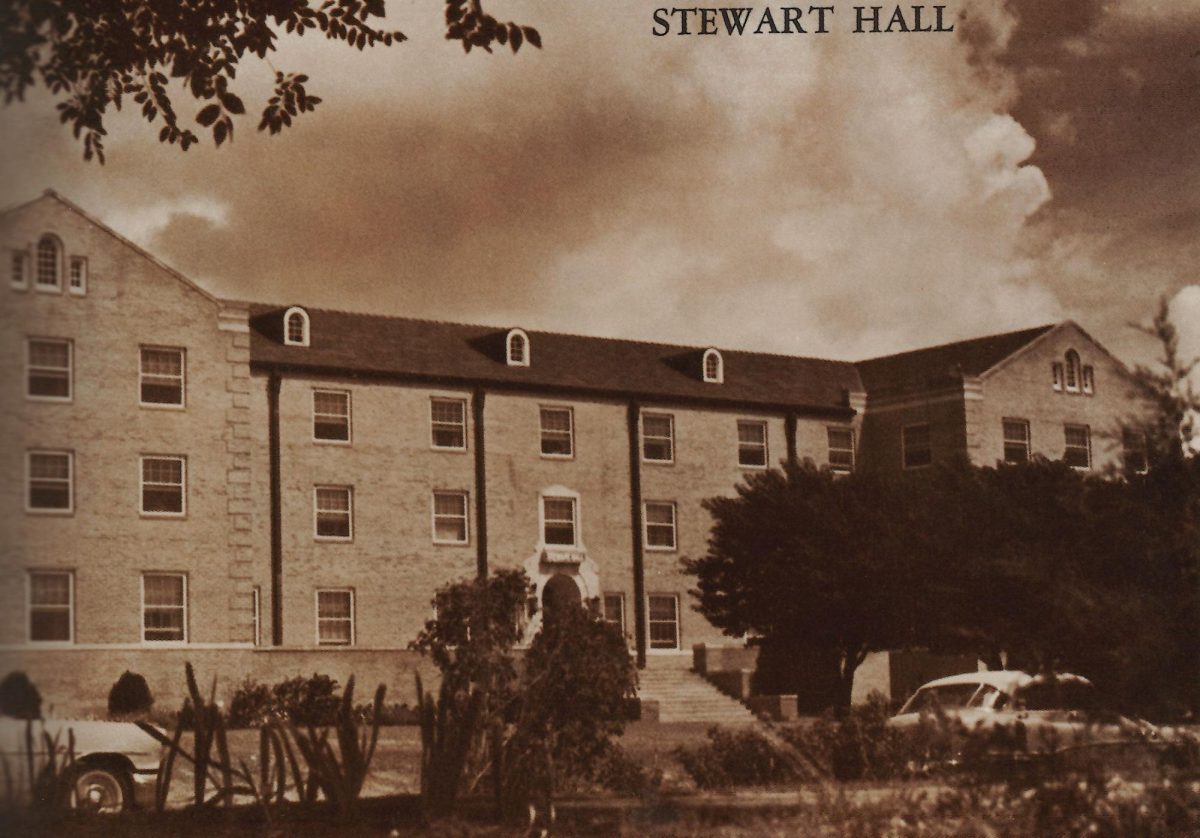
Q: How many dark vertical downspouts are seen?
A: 4